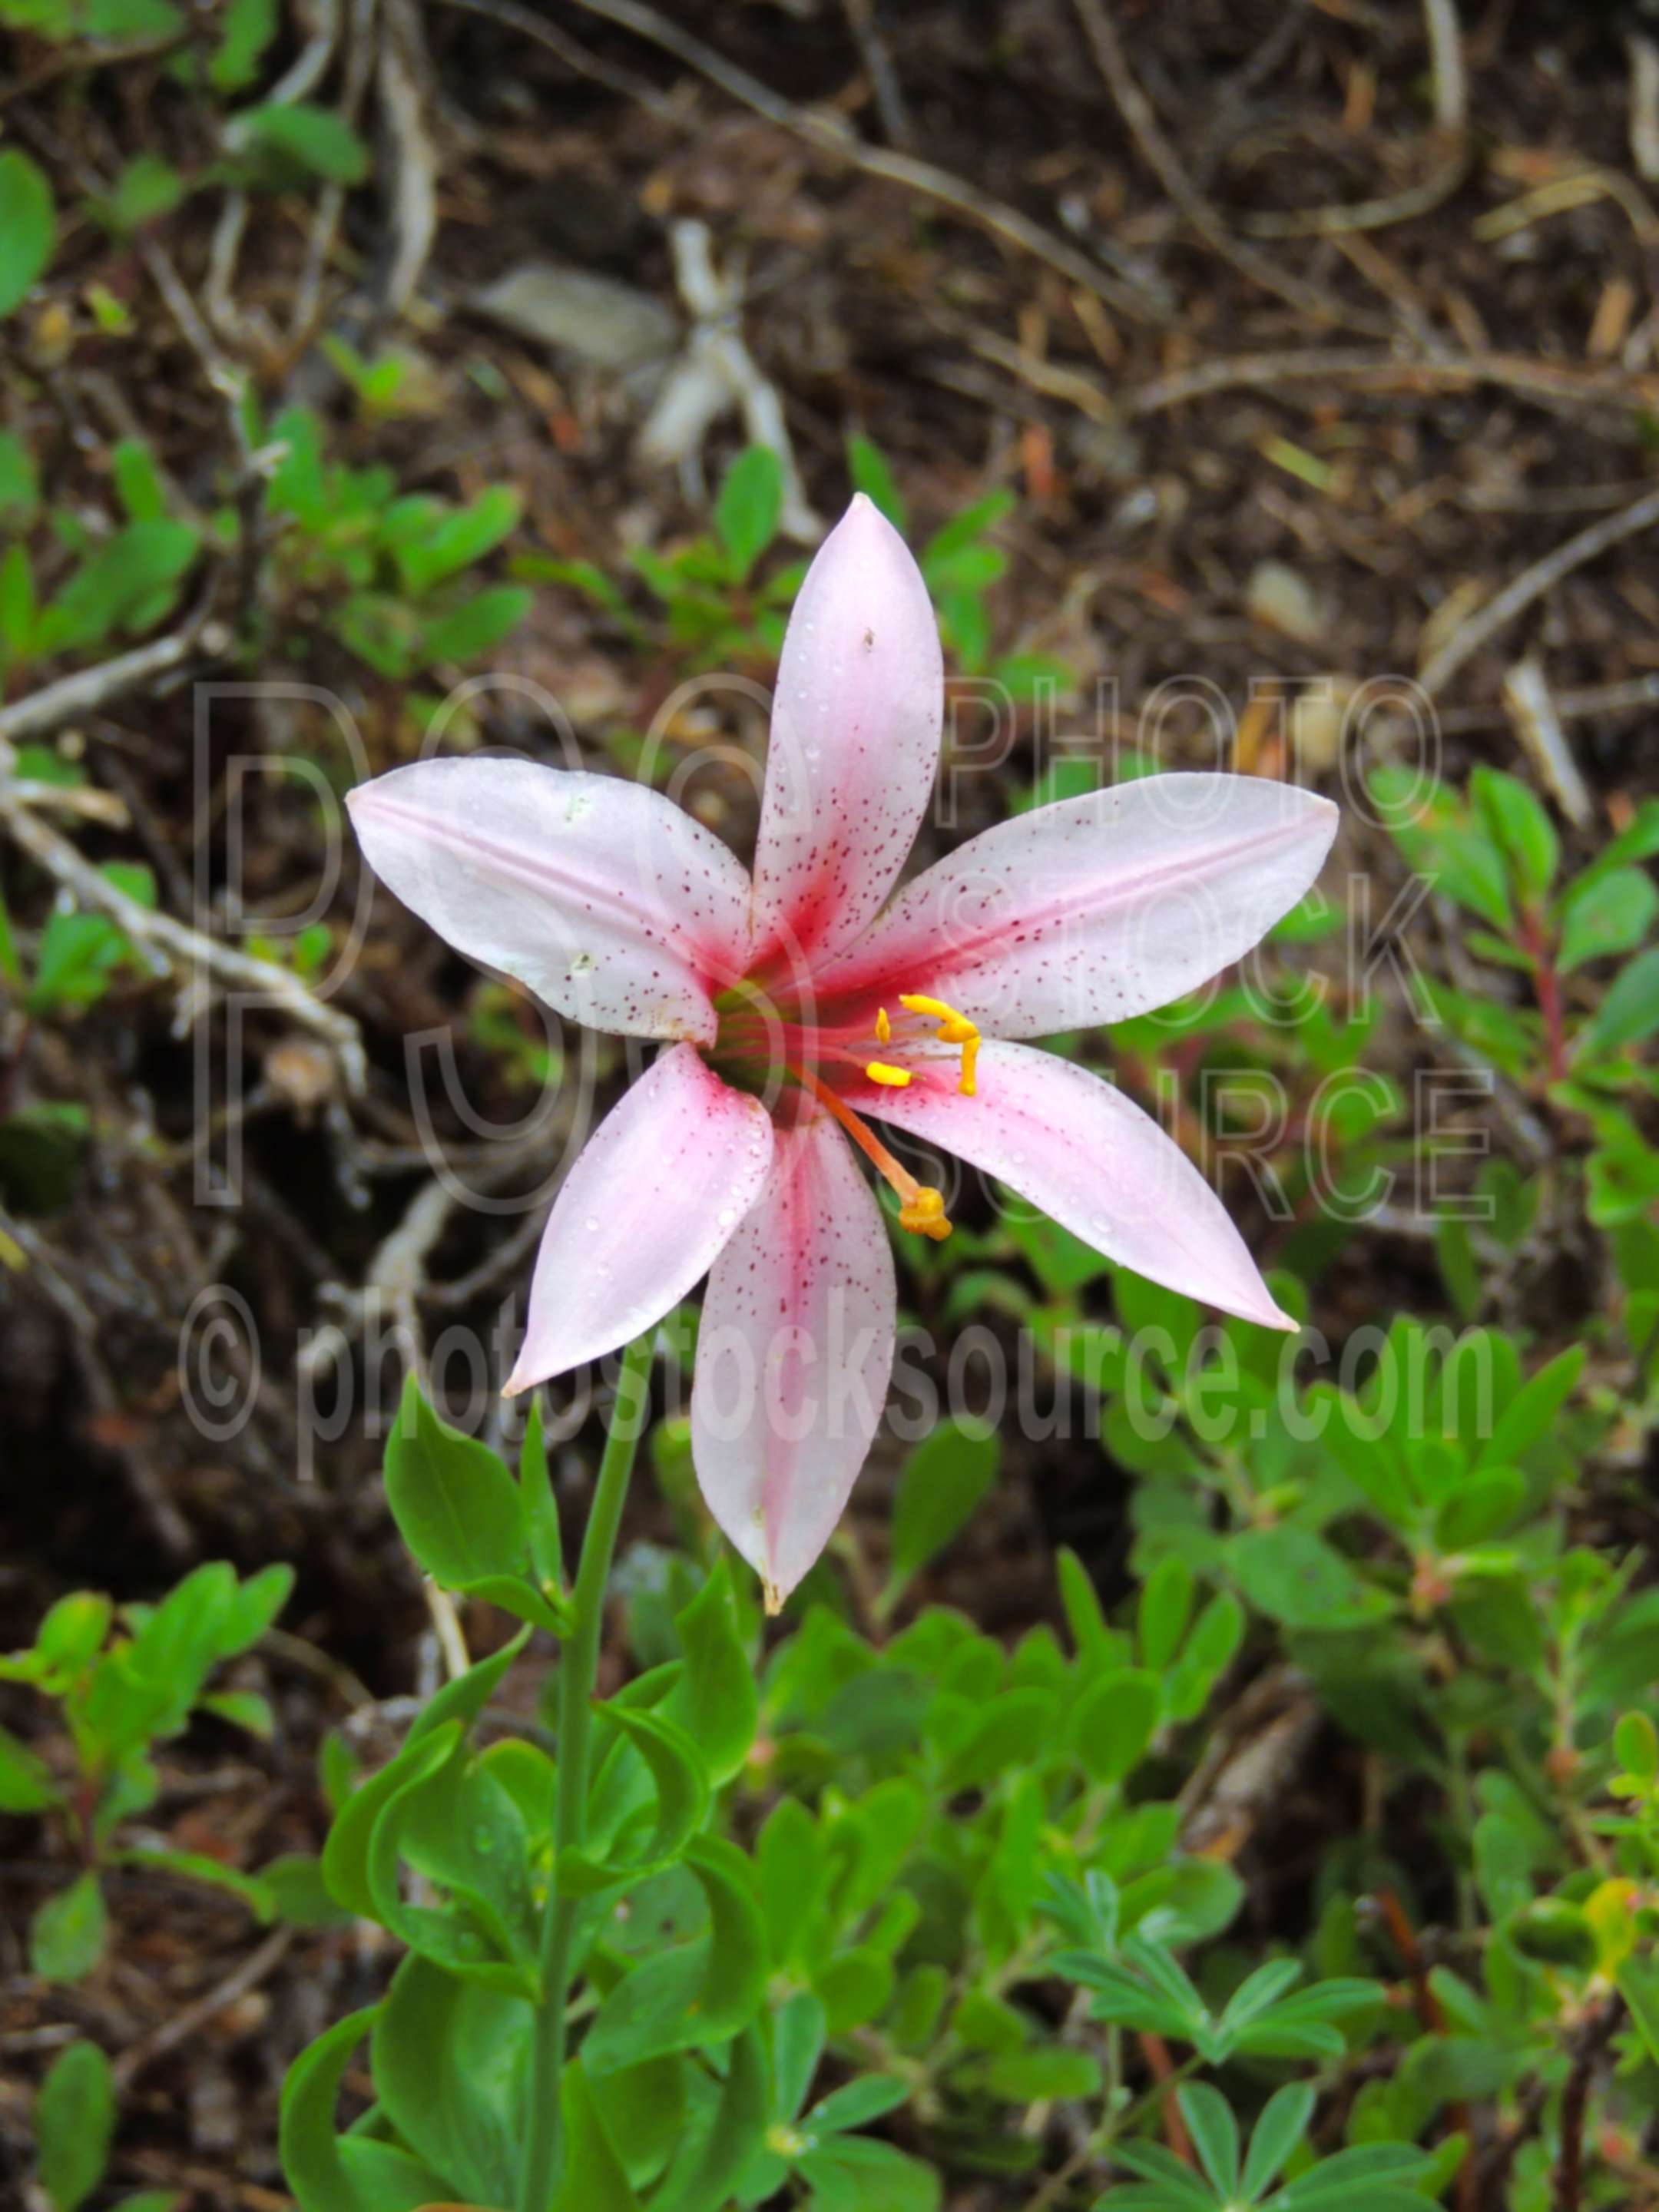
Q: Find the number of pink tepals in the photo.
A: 6